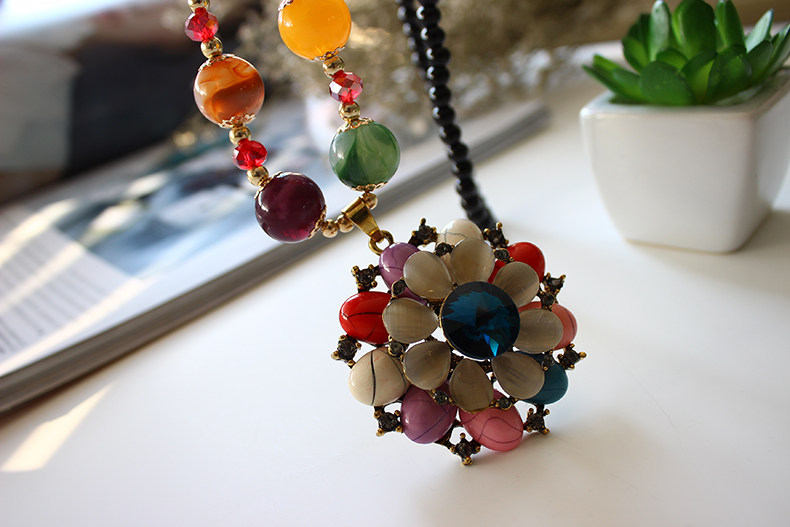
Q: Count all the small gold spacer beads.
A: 9